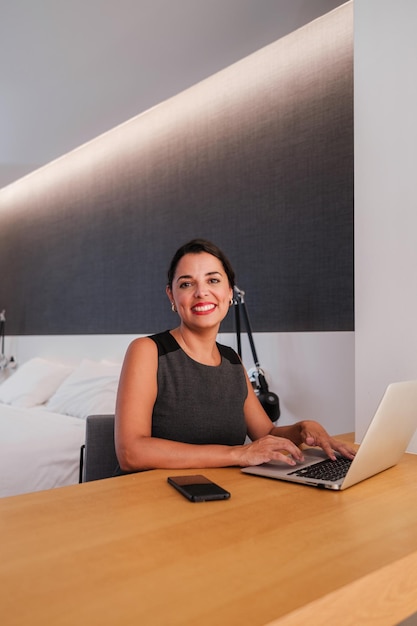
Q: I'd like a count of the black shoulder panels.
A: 2